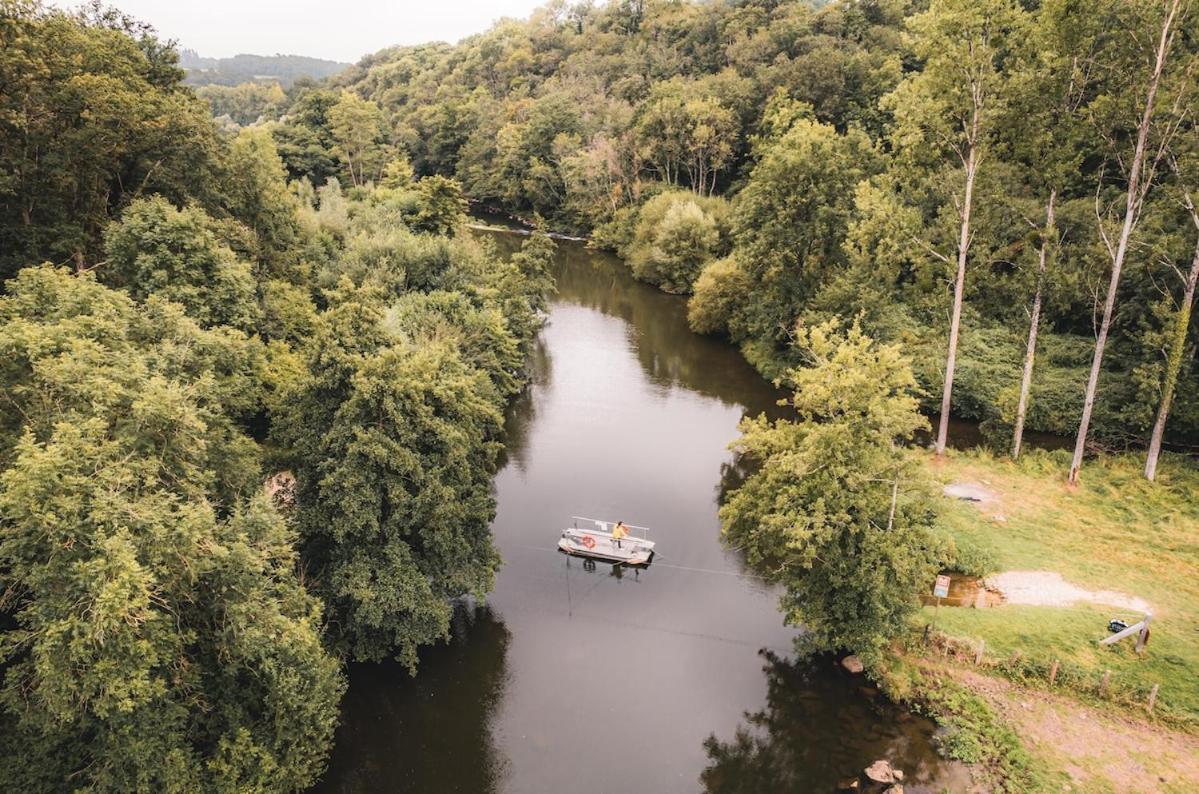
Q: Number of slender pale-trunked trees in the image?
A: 4